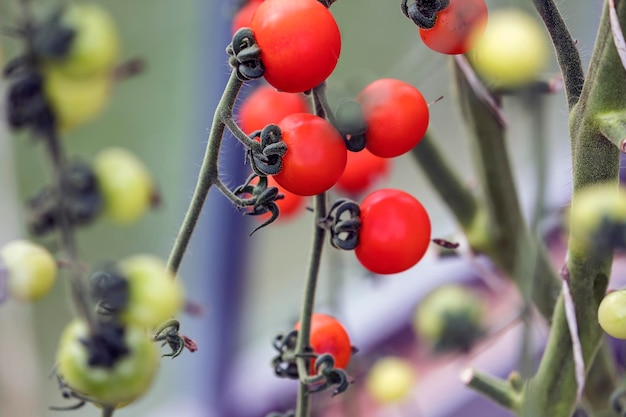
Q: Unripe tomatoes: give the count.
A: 11